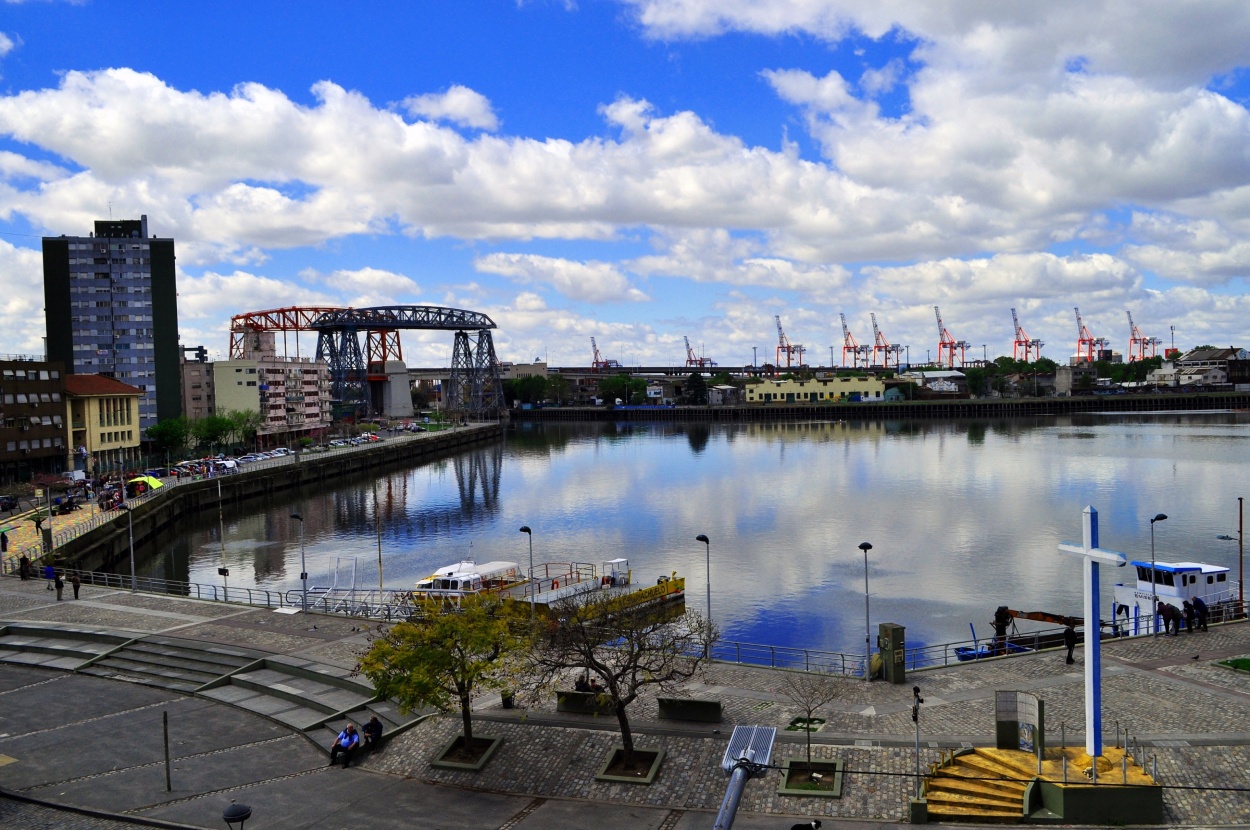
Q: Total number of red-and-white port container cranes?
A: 9